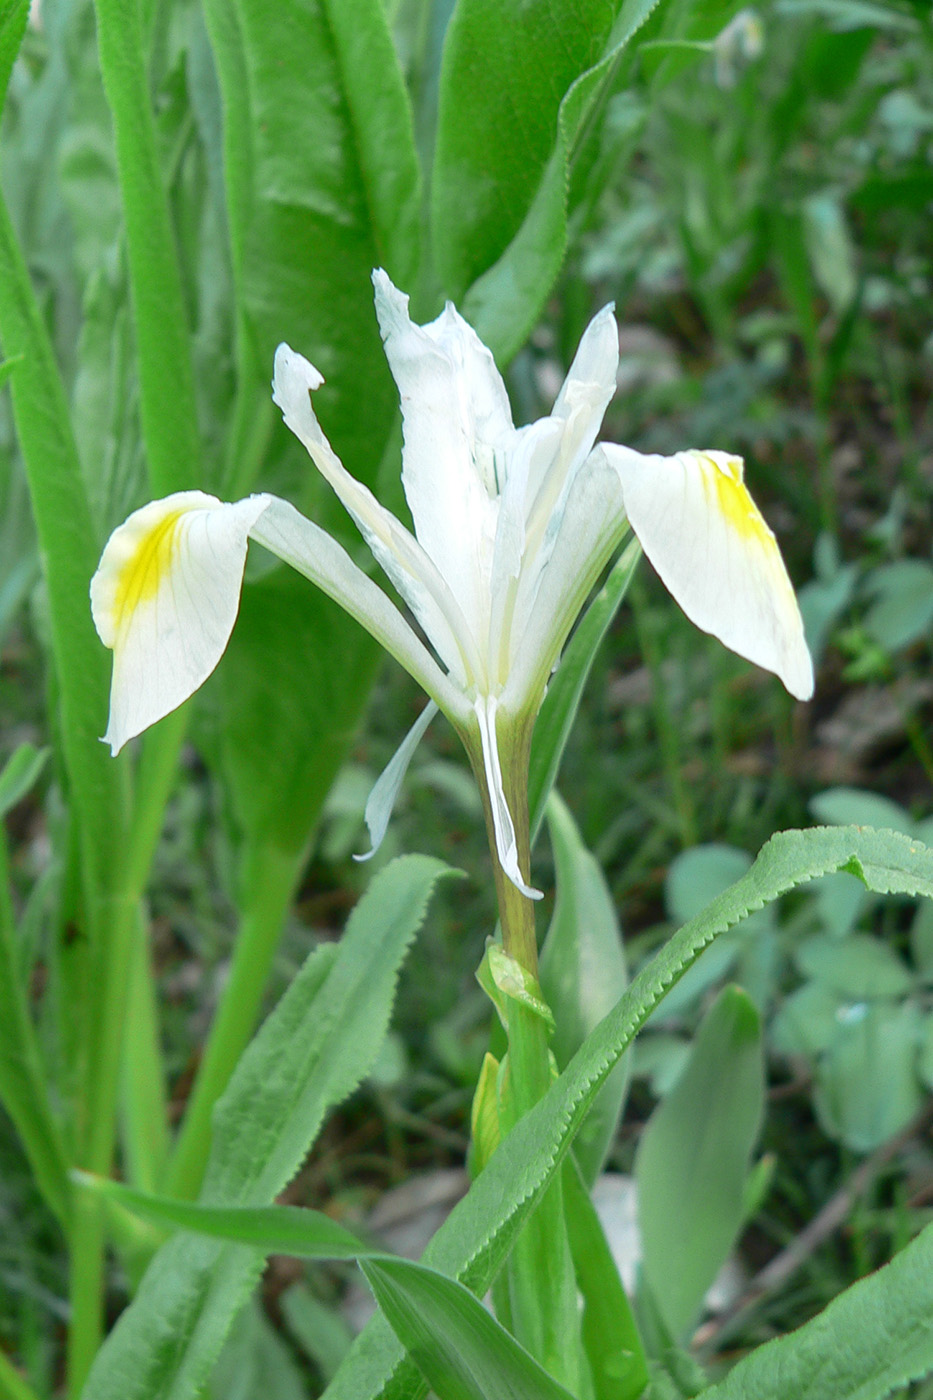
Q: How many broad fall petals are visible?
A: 2